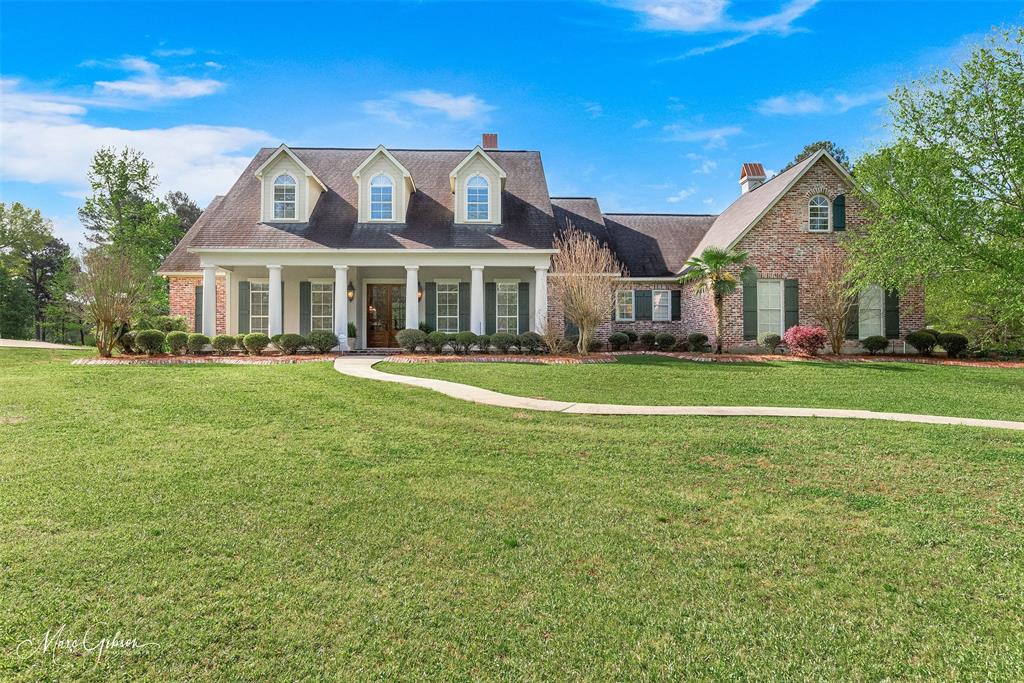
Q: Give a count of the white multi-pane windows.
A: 12